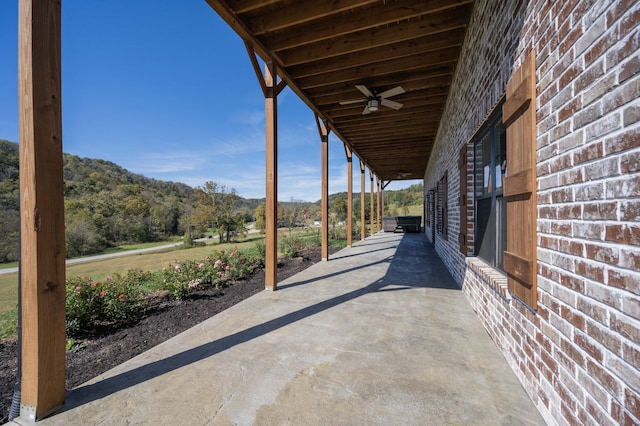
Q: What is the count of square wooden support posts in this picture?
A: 8